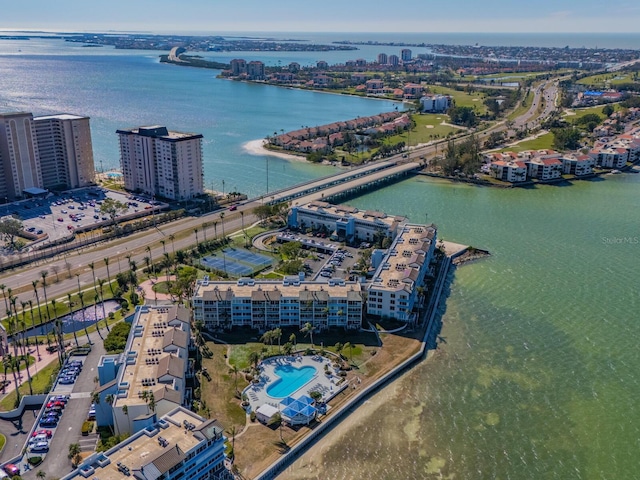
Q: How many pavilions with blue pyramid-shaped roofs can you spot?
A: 5